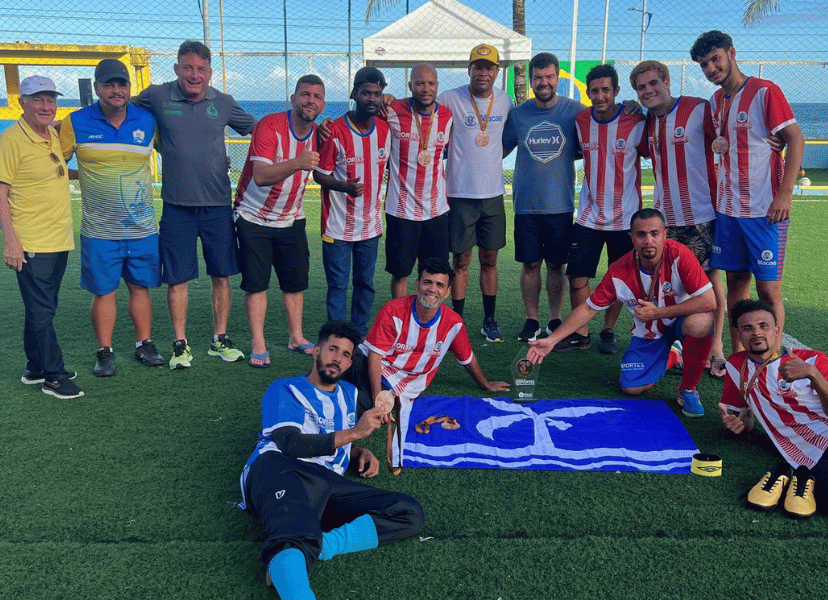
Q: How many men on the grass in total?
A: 15